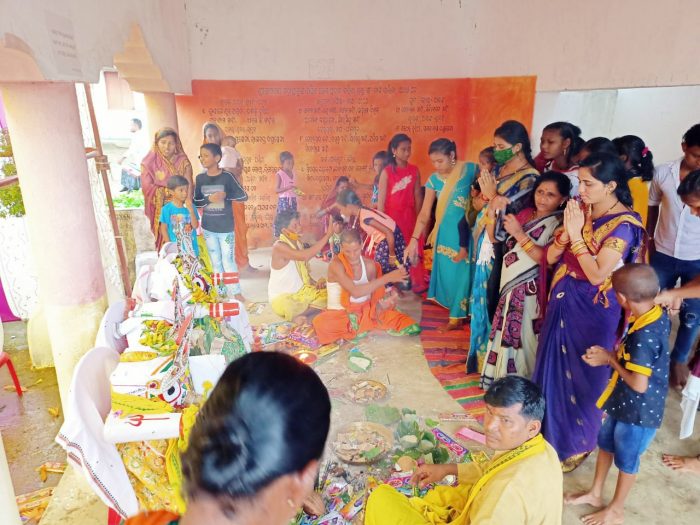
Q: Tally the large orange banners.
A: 1